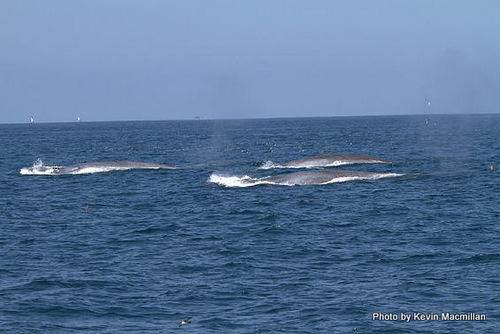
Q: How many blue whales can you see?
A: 3